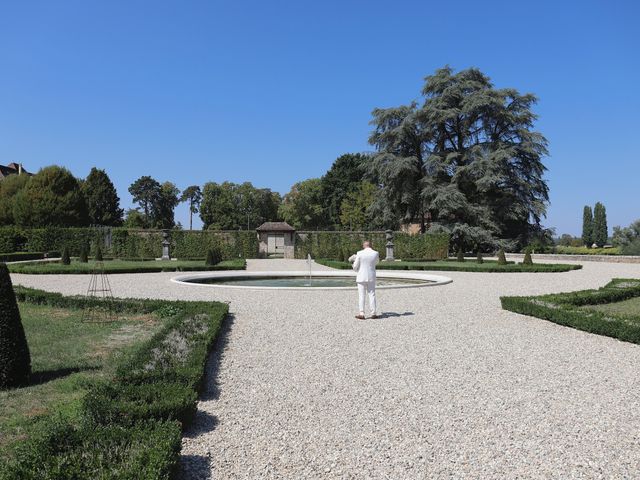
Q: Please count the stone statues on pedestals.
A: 2